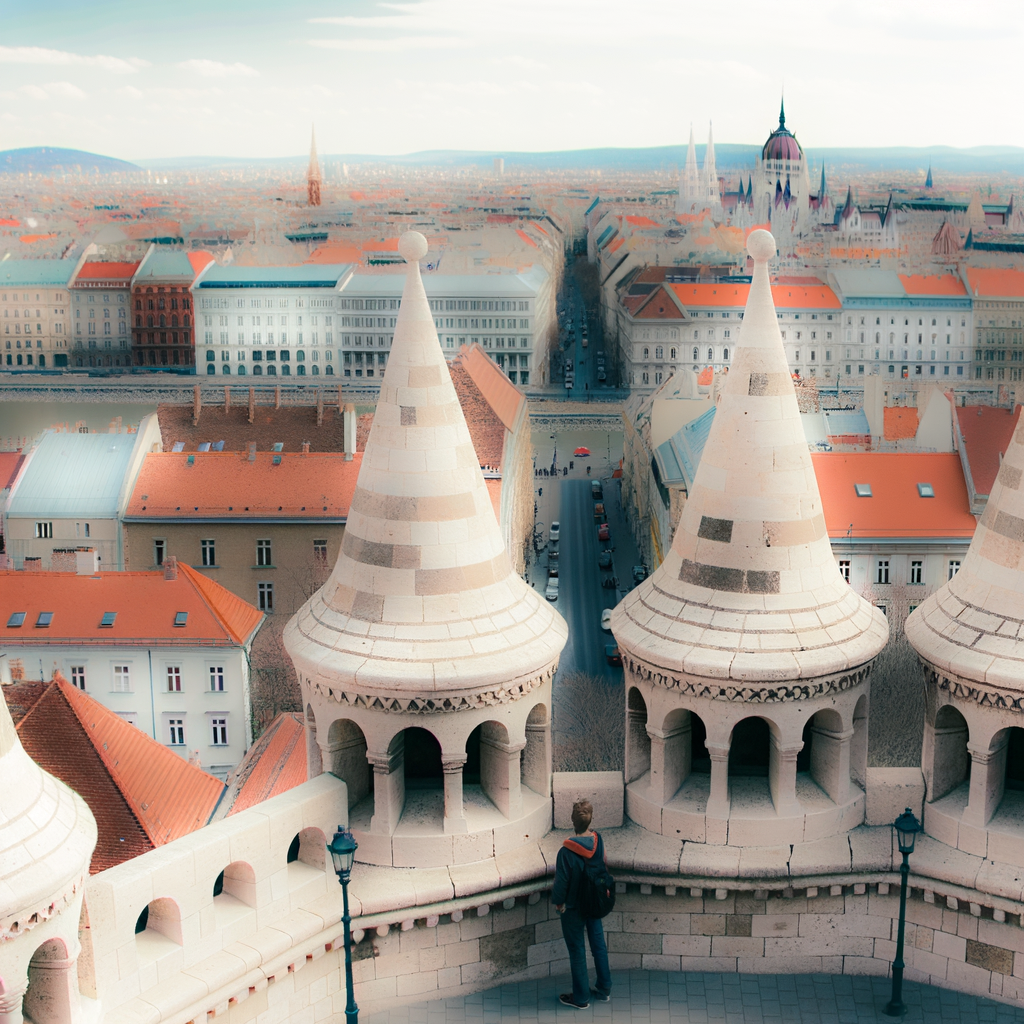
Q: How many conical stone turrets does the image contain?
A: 4